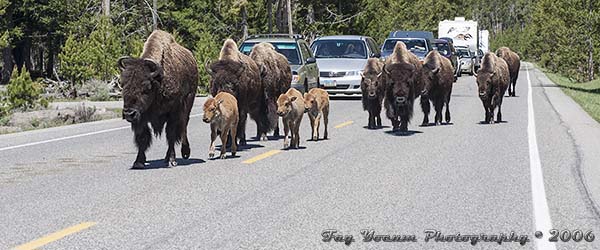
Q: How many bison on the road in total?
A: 11